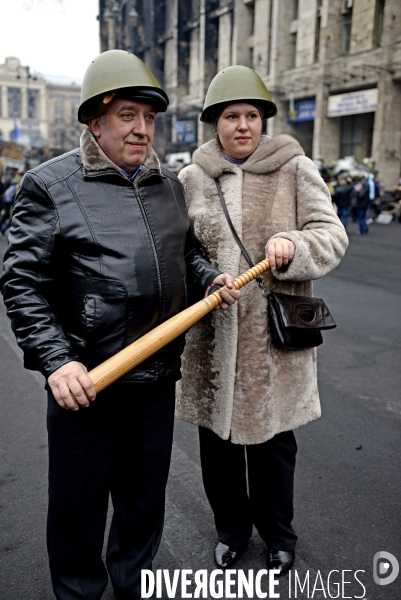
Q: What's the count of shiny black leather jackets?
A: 1